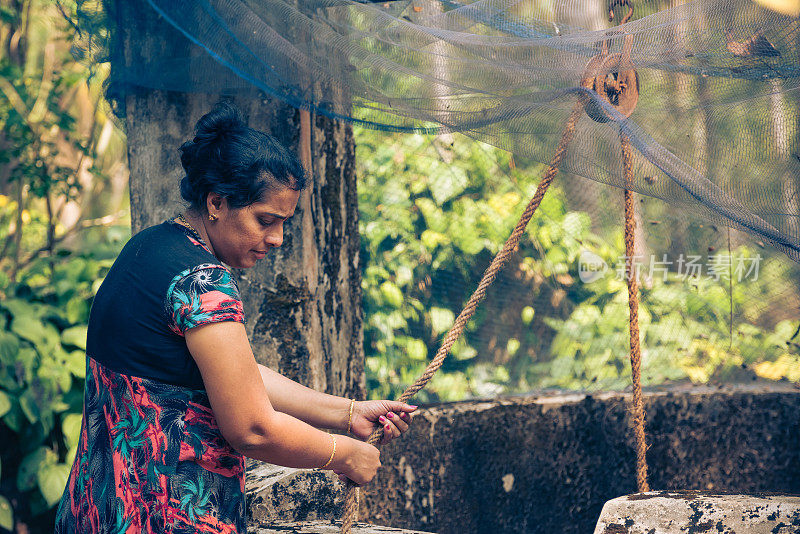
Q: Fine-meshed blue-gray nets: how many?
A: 1